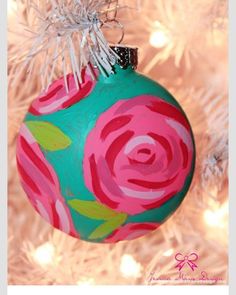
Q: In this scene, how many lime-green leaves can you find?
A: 3